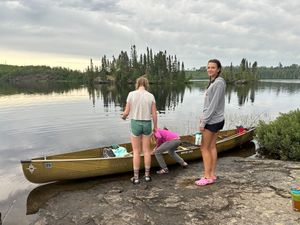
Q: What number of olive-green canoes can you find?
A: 1